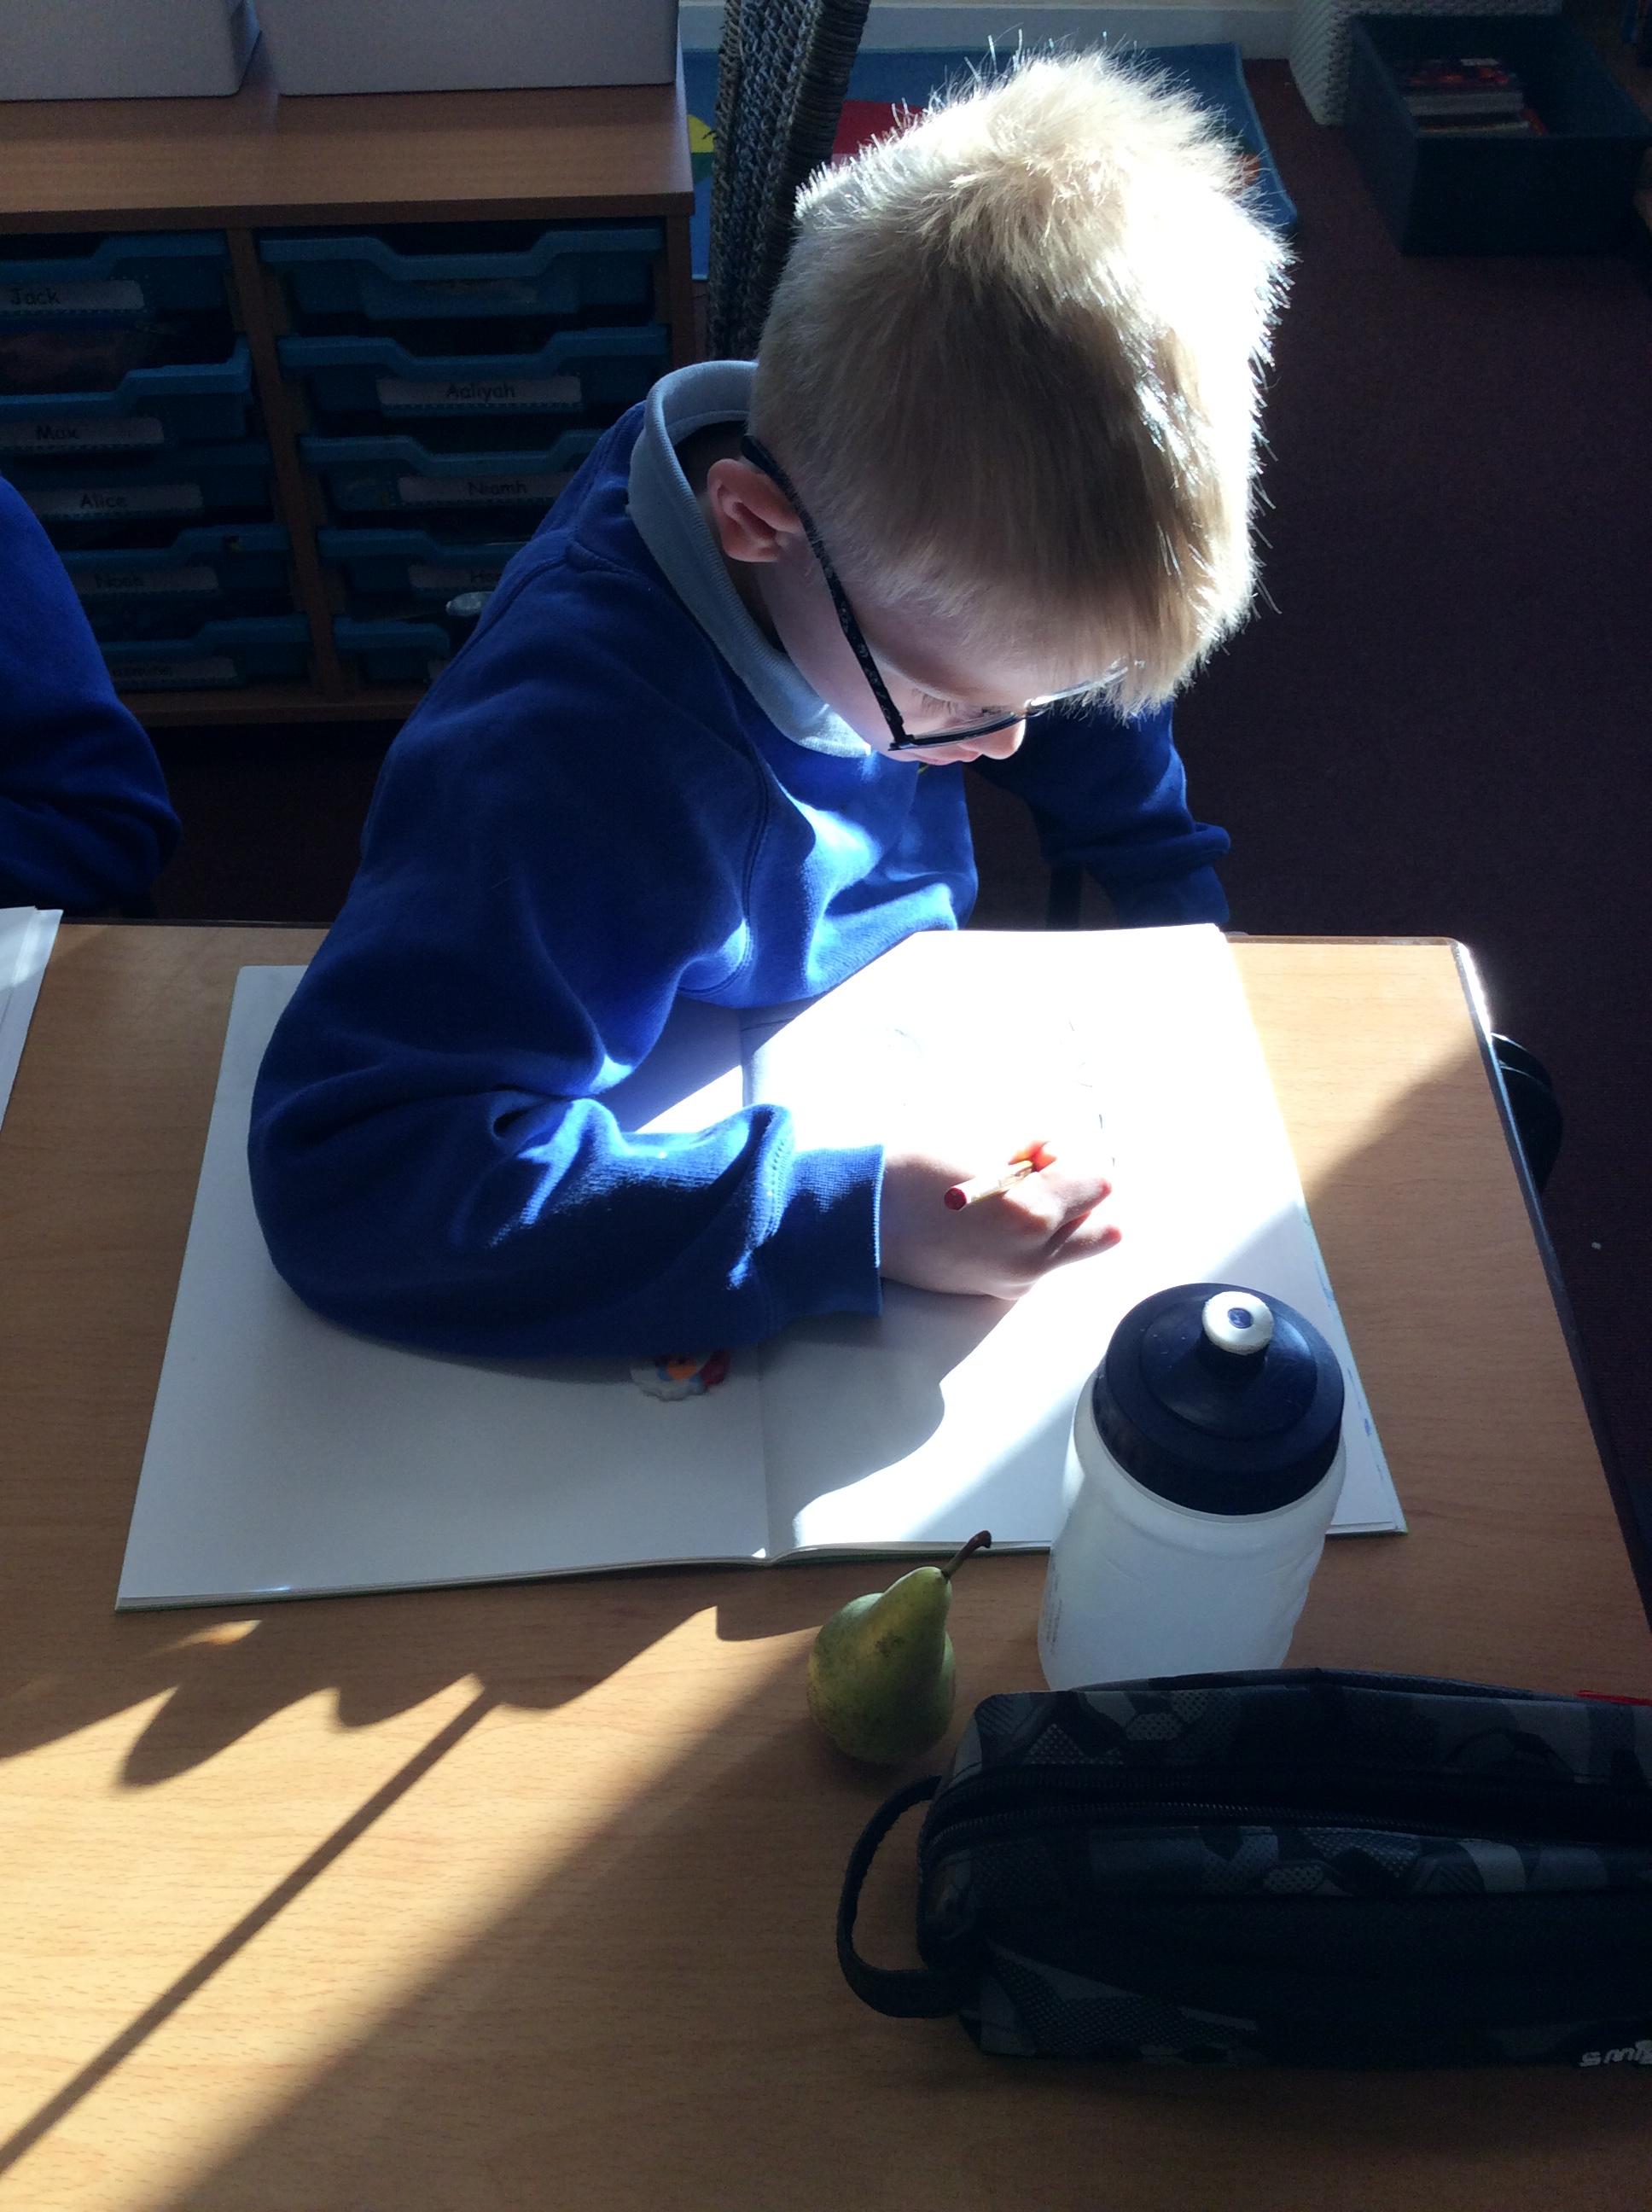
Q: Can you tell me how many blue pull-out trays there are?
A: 10